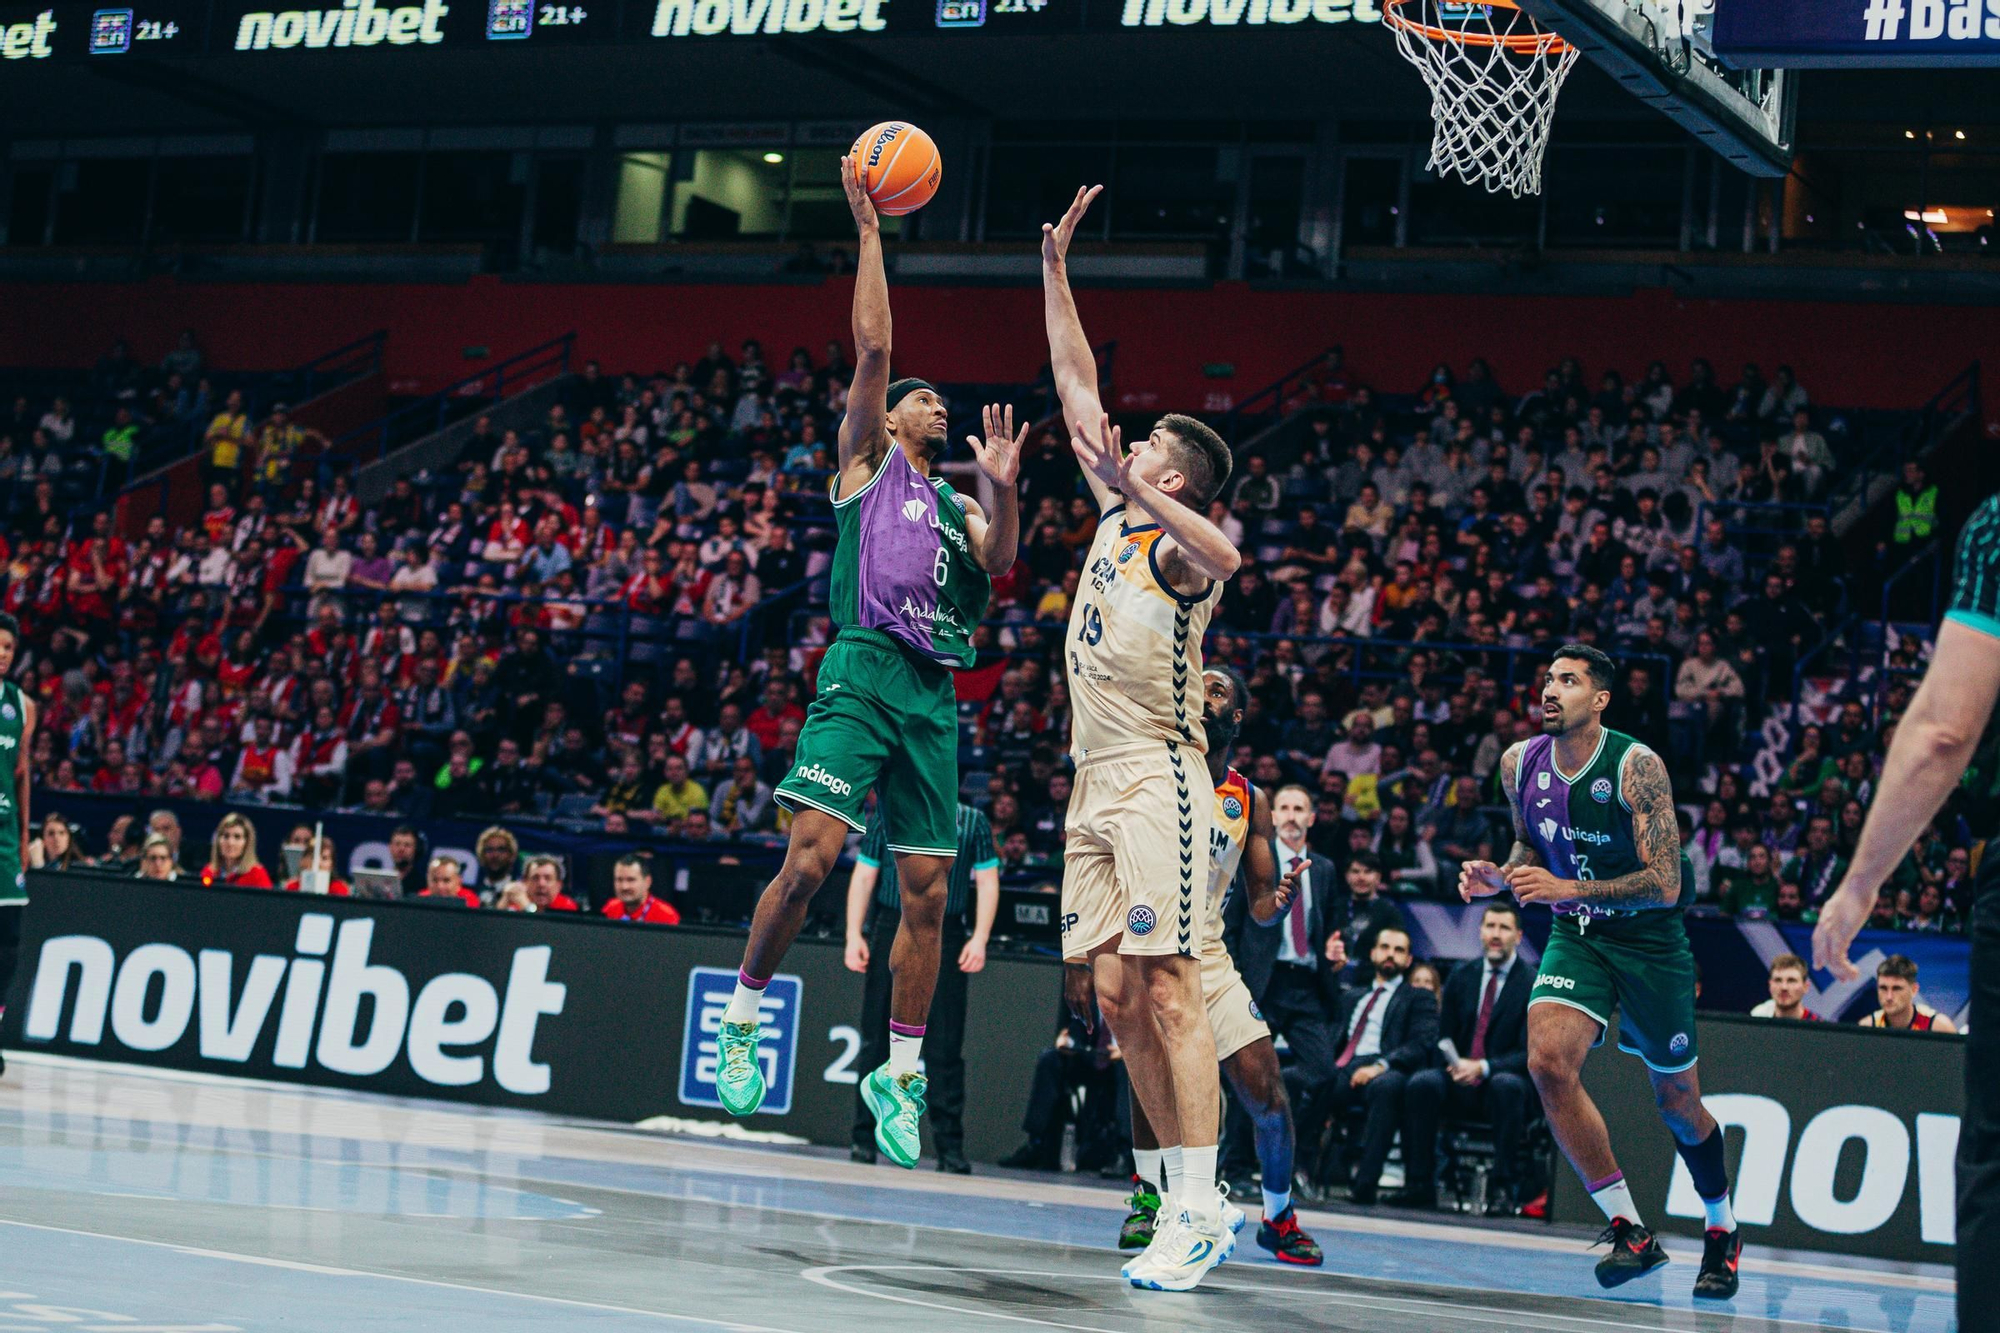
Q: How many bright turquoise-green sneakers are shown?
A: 2